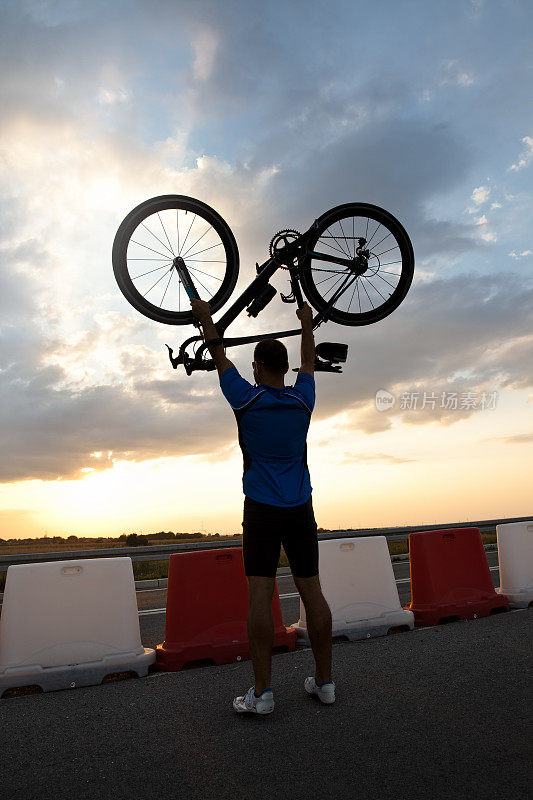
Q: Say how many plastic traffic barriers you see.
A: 5